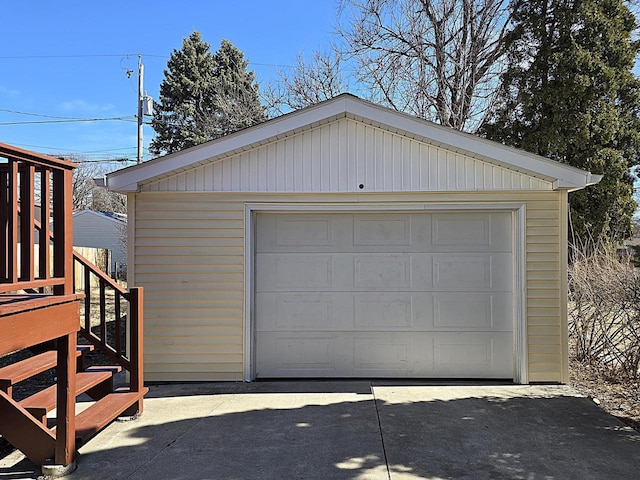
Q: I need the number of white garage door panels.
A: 12